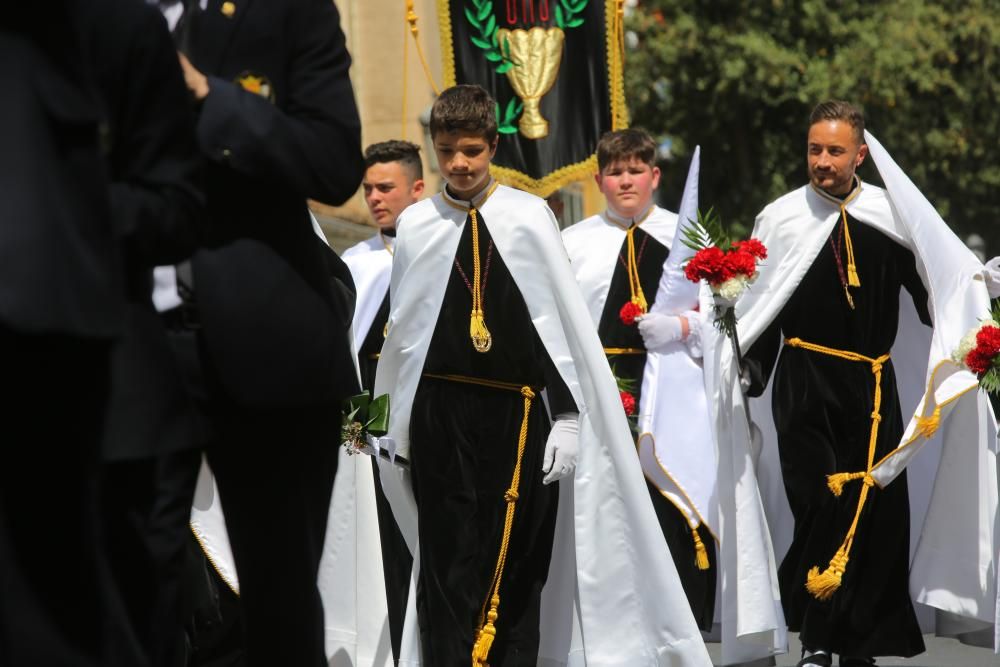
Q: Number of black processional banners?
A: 1